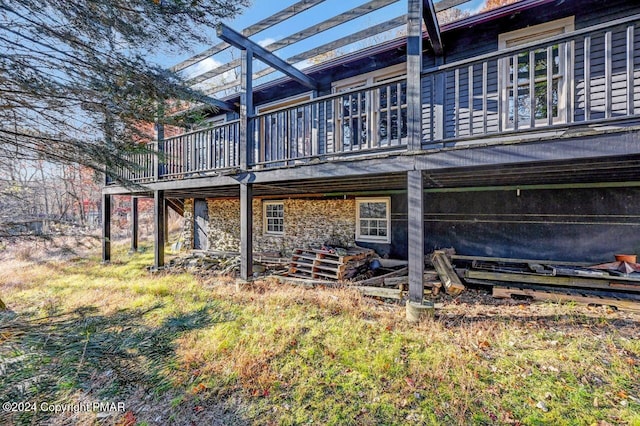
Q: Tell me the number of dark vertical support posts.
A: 5